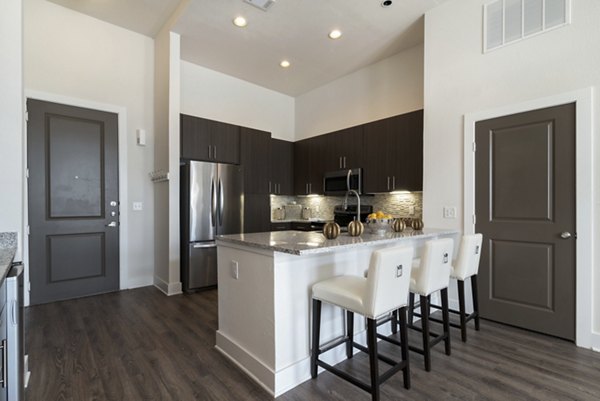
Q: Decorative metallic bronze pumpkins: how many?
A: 4